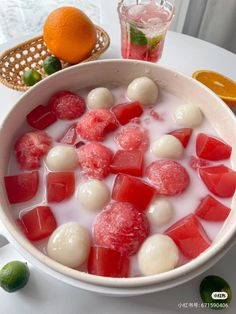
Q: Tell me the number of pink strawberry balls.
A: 7